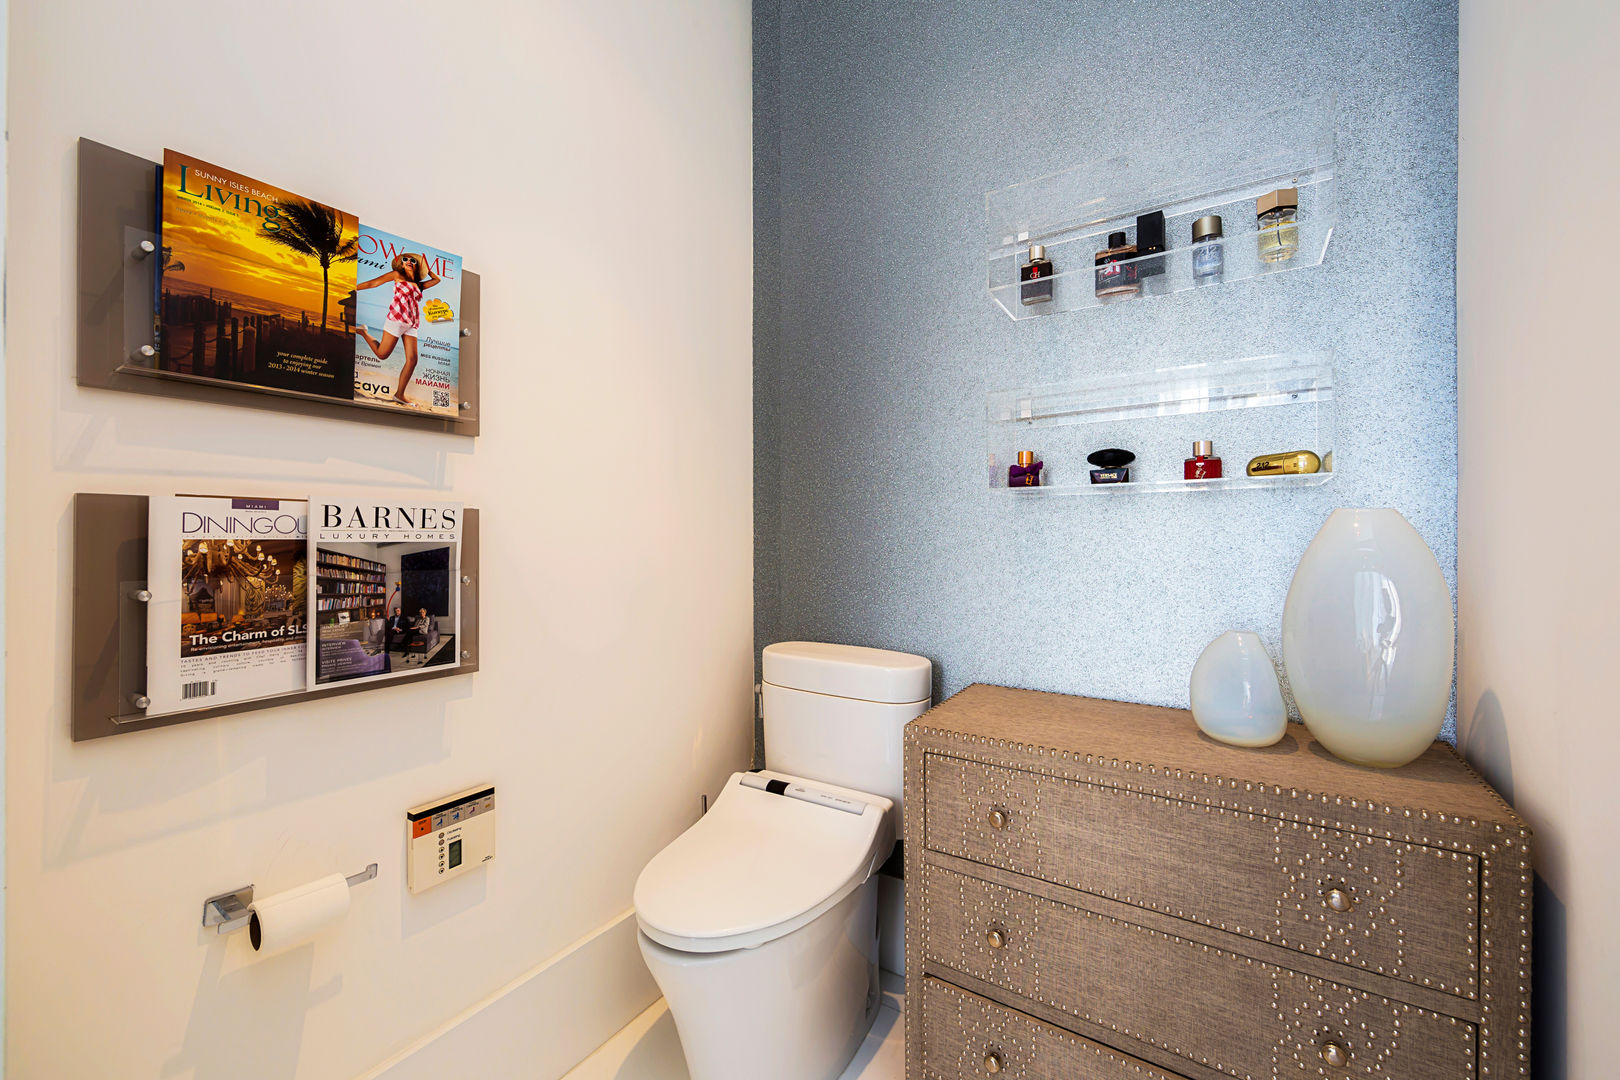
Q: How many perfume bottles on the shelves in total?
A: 9